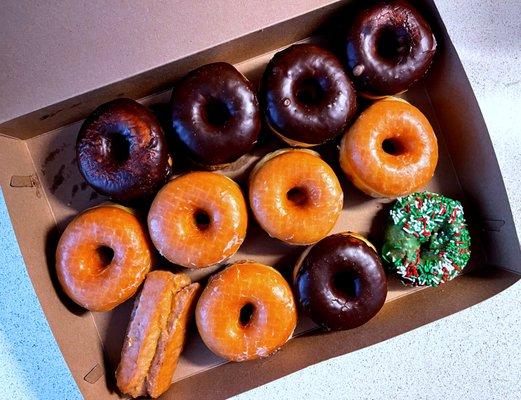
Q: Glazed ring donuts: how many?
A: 5